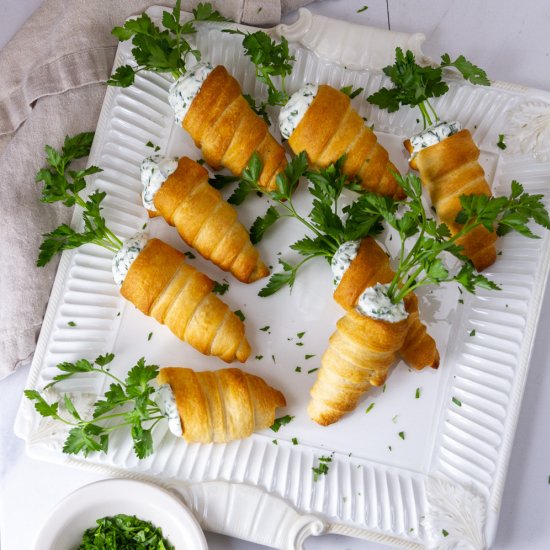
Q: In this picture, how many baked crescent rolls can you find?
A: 8